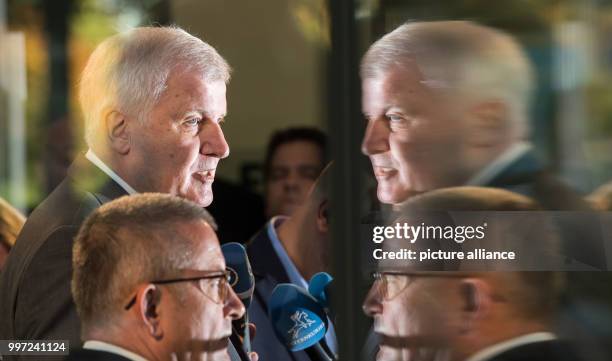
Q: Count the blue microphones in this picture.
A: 3